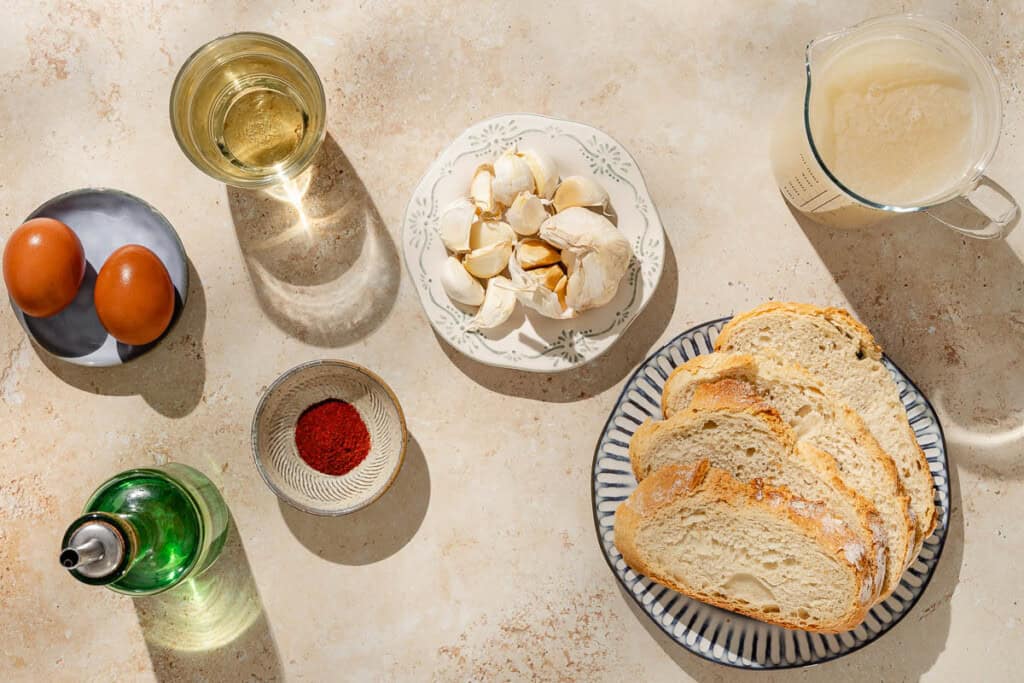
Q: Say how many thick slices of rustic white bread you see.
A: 4